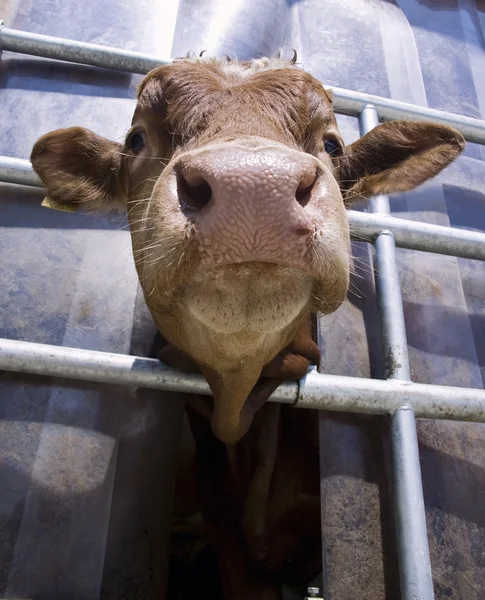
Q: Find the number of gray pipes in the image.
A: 4